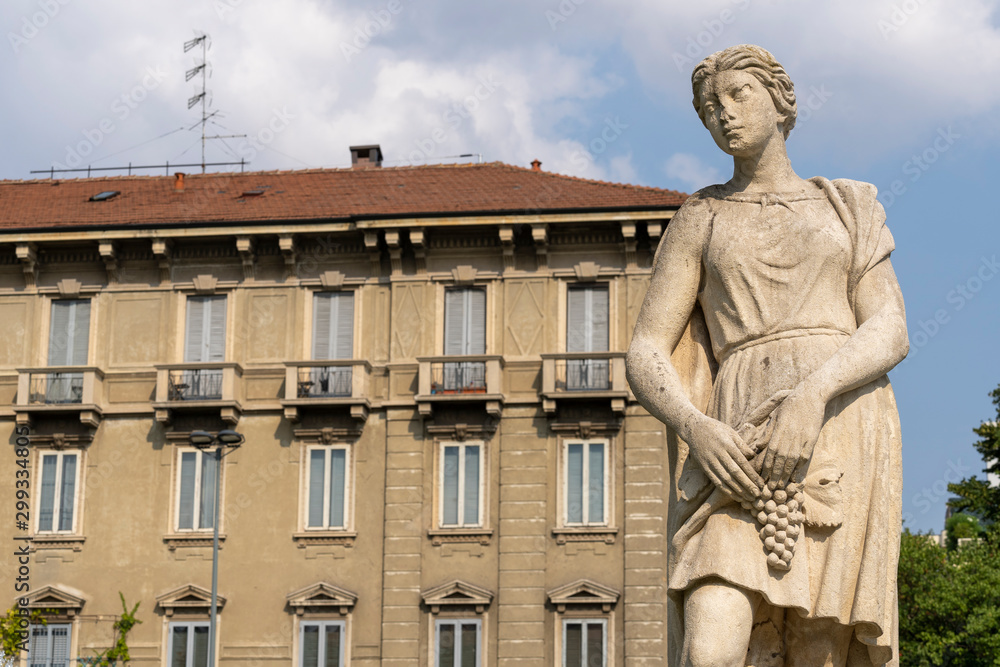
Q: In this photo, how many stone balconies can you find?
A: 5